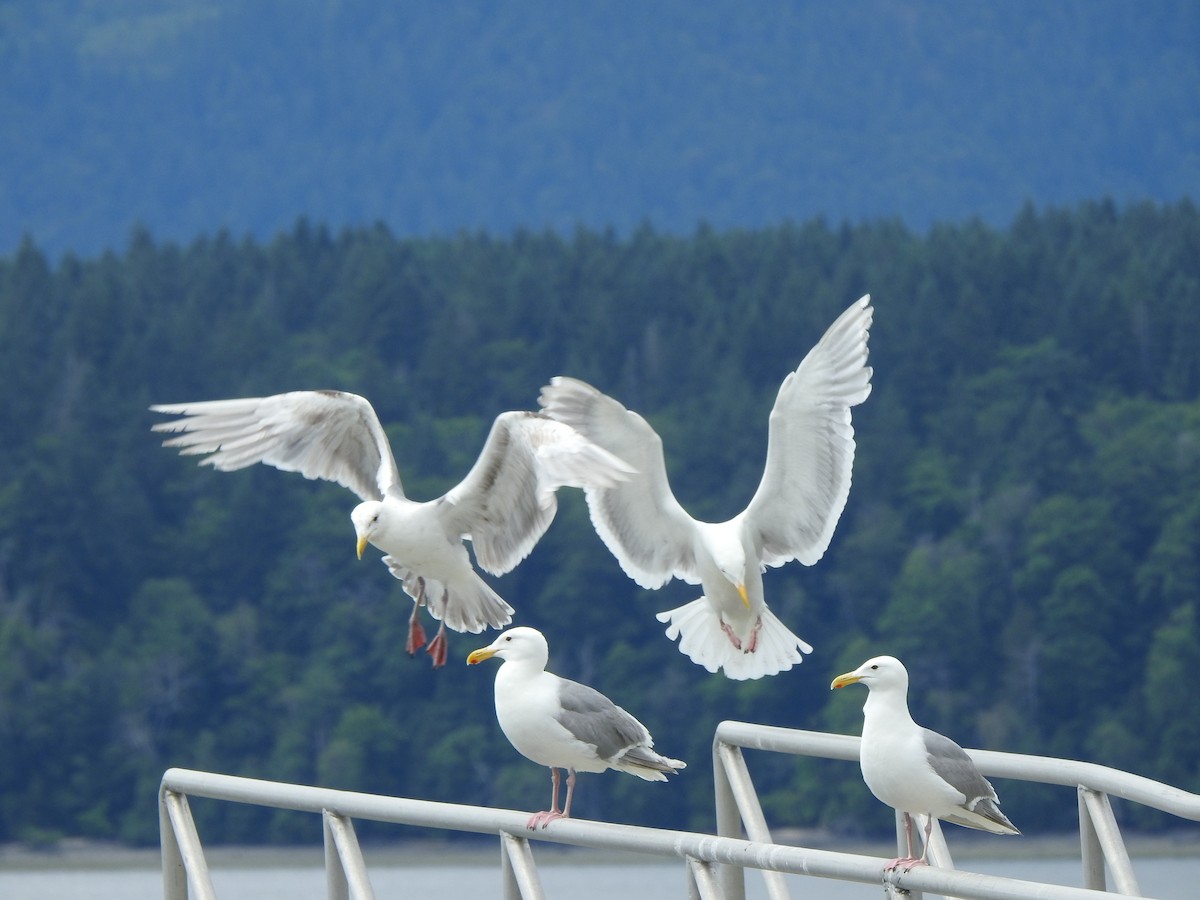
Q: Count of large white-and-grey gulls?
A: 4